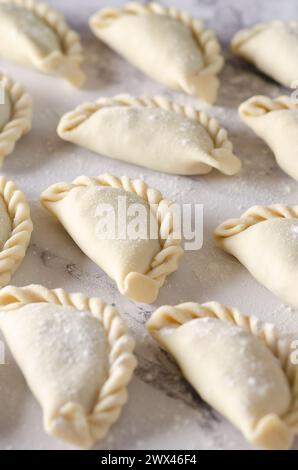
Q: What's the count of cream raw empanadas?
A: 11